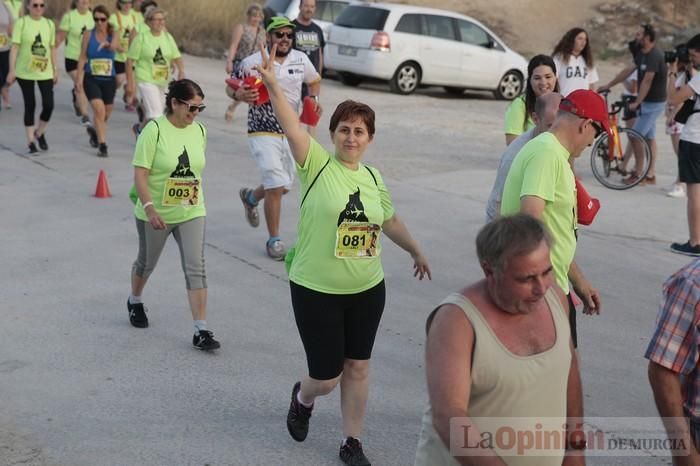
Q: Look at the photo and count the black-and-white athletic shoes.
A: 2